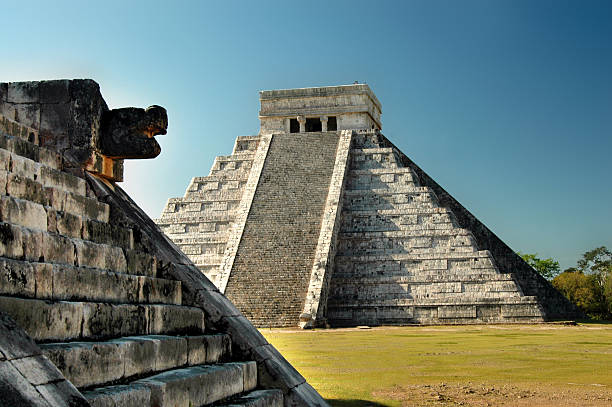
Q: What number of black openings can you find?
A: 3